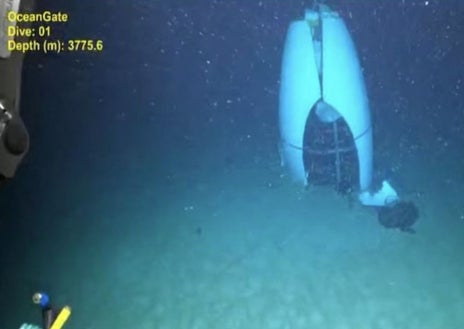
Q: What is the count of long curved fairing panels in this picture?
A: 2